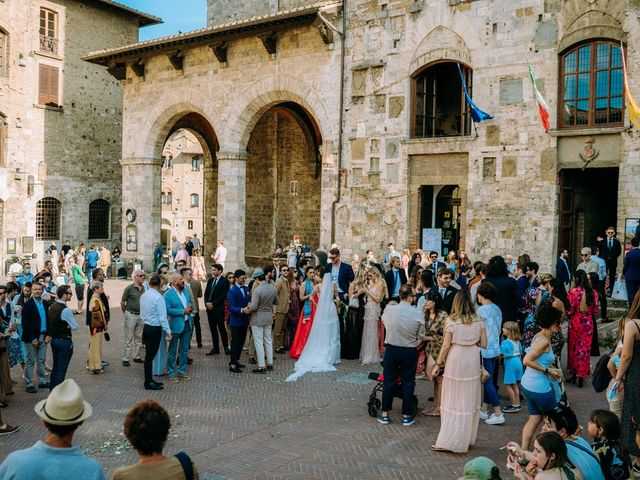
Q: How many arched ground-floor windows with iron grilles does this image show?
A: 2